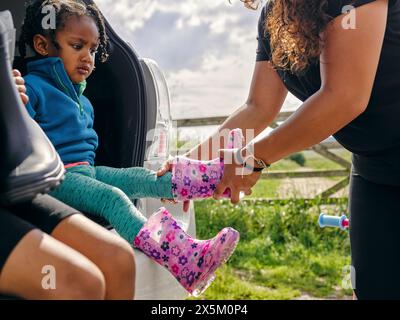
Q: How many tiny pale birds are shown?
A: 0